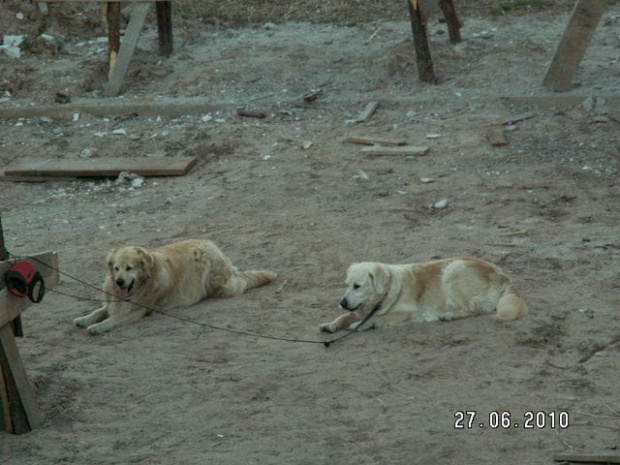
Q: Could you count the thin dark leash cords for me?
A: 2